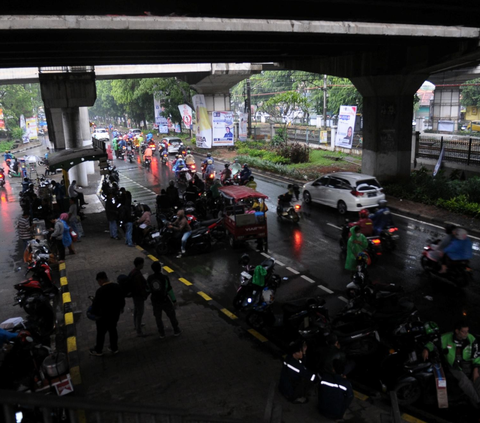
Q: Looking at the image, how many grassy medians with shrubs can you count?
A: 1